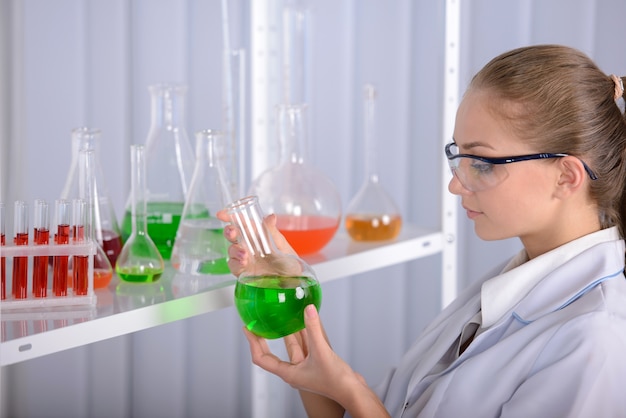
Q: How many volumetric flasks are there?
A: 3